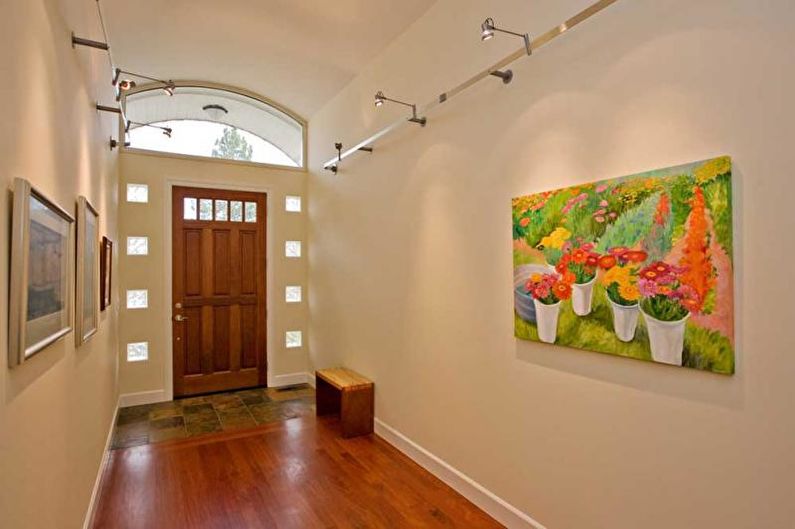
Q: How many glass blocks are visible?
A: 8